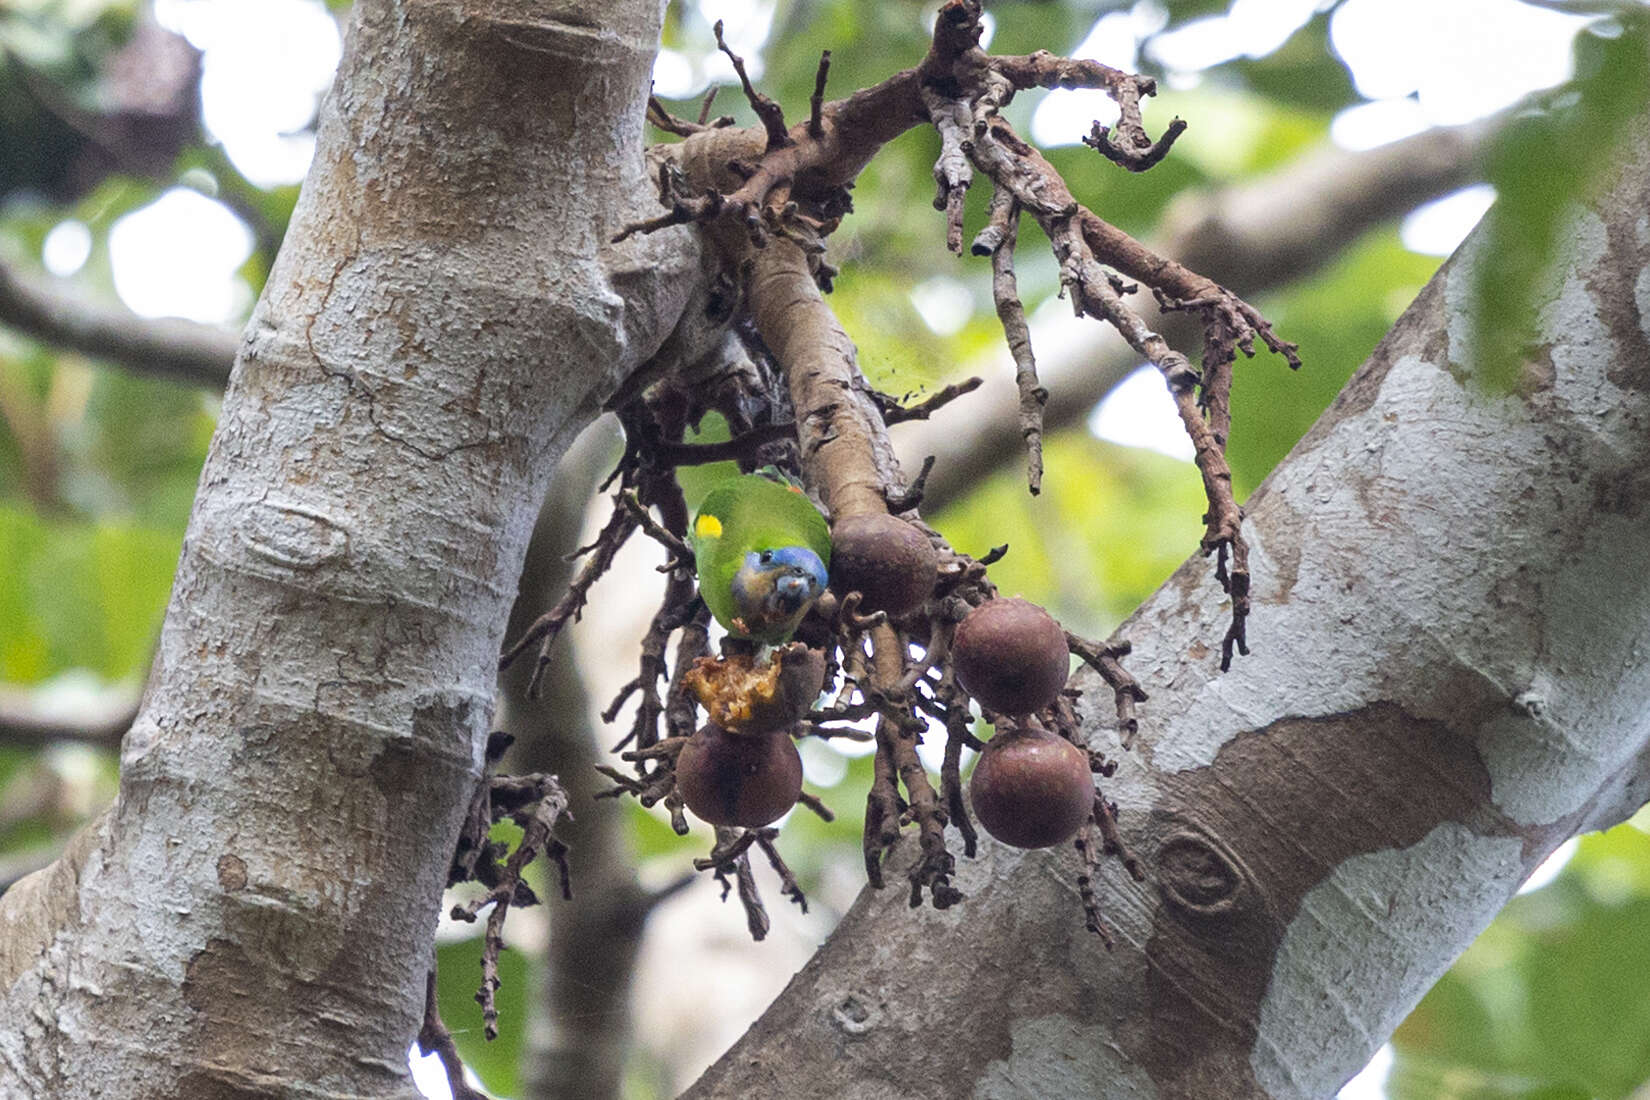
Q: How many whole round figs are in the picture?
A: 4